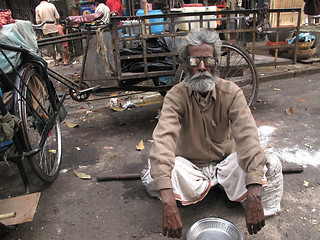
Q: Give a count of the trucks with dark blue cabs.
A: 0